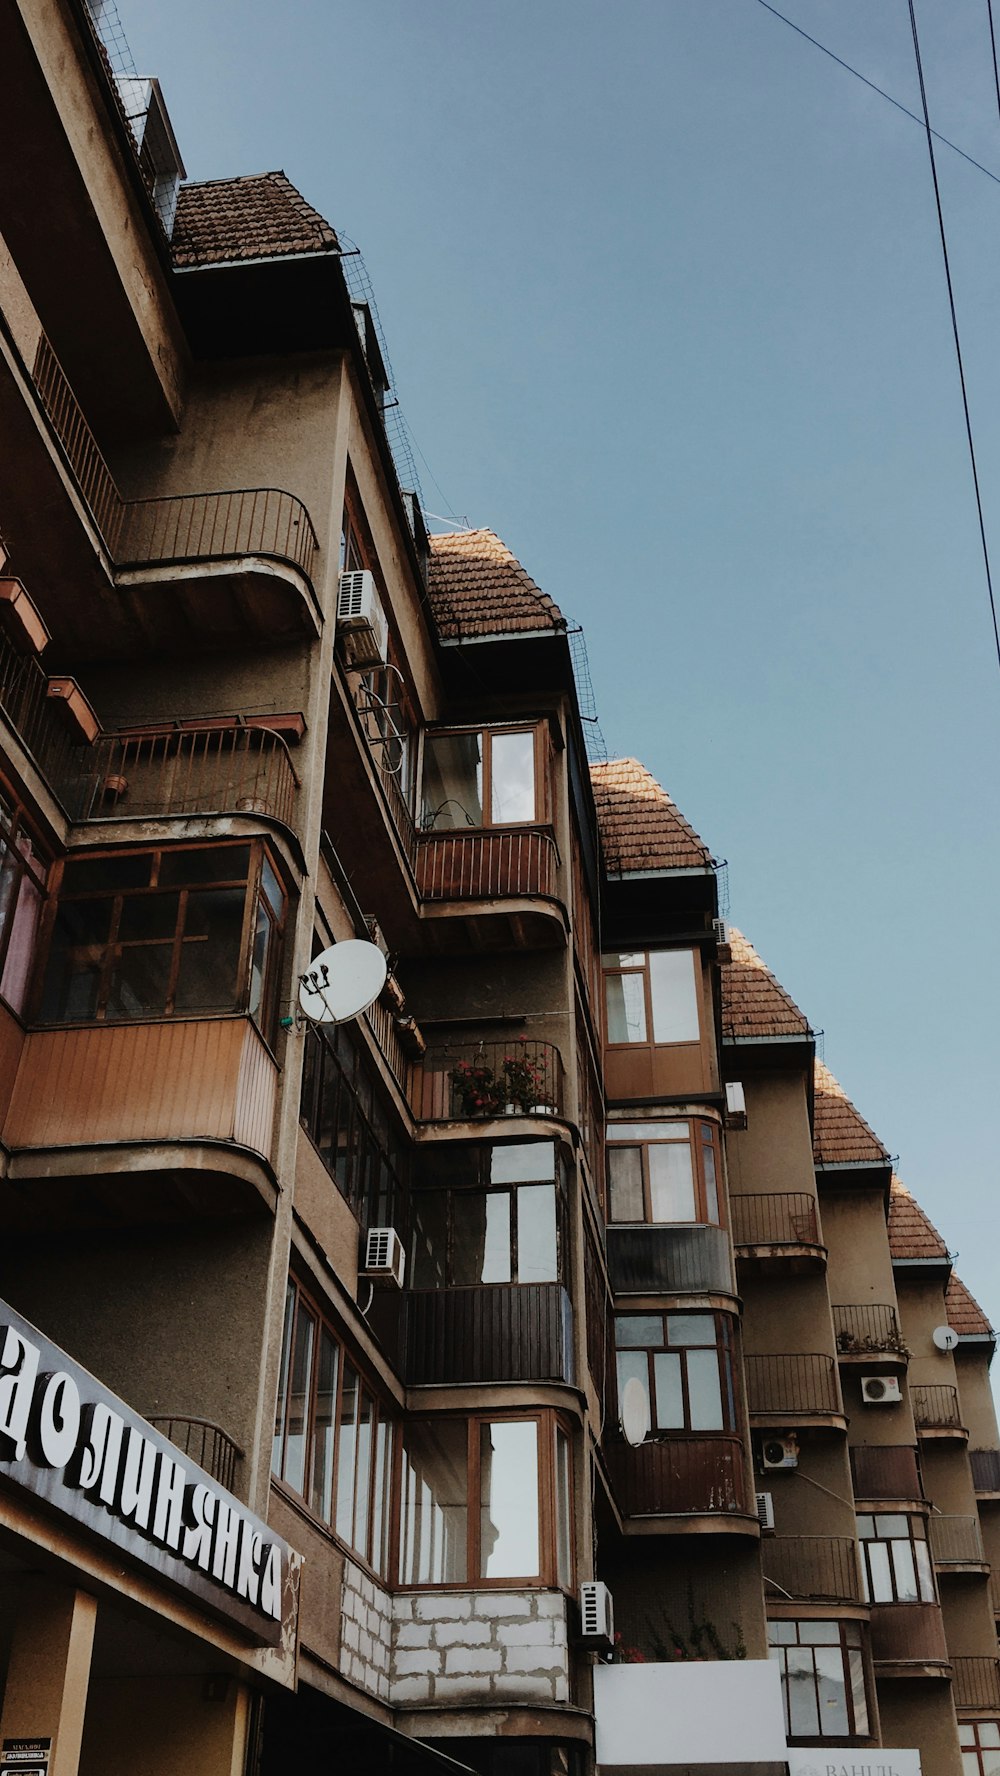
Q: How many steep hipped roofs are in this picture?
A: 7